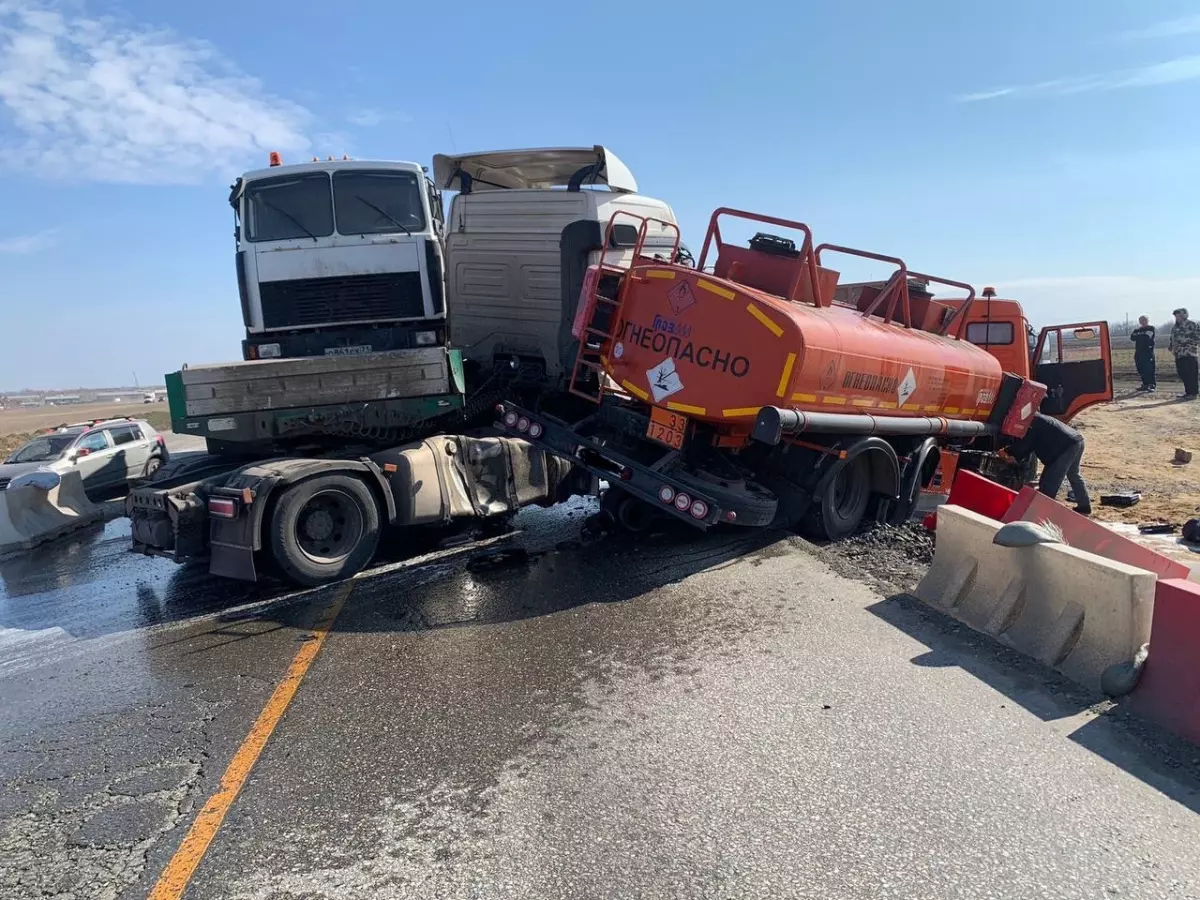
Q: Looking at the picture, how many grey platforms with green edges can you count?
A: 1